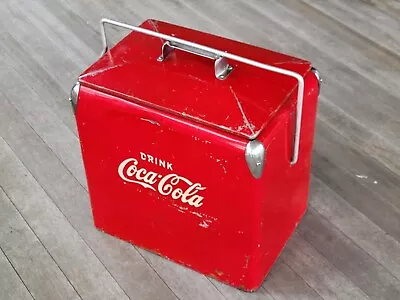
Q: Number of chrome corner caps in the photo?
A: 3